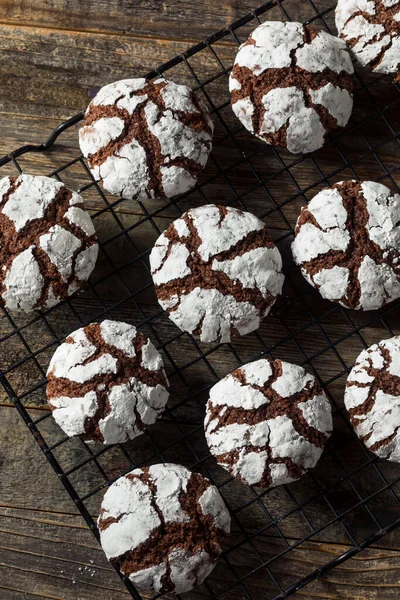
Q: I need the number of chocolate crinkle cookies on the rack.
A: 10